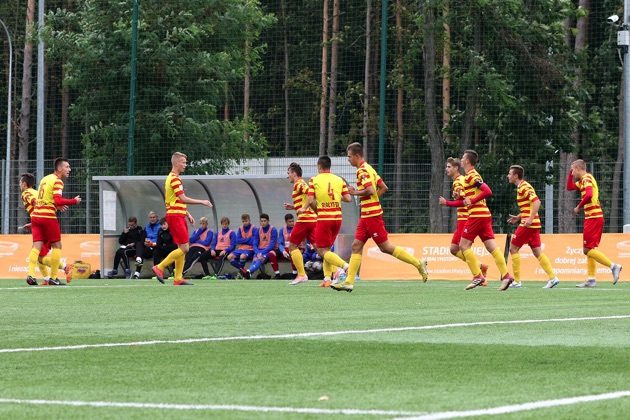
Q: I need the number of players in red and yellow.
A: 10